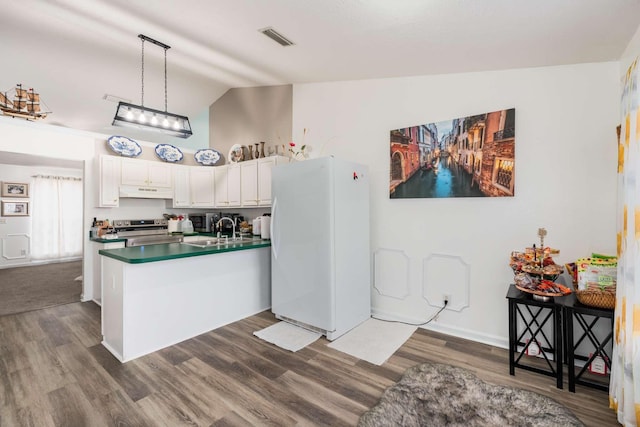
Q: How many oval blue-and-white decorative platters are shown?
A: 3